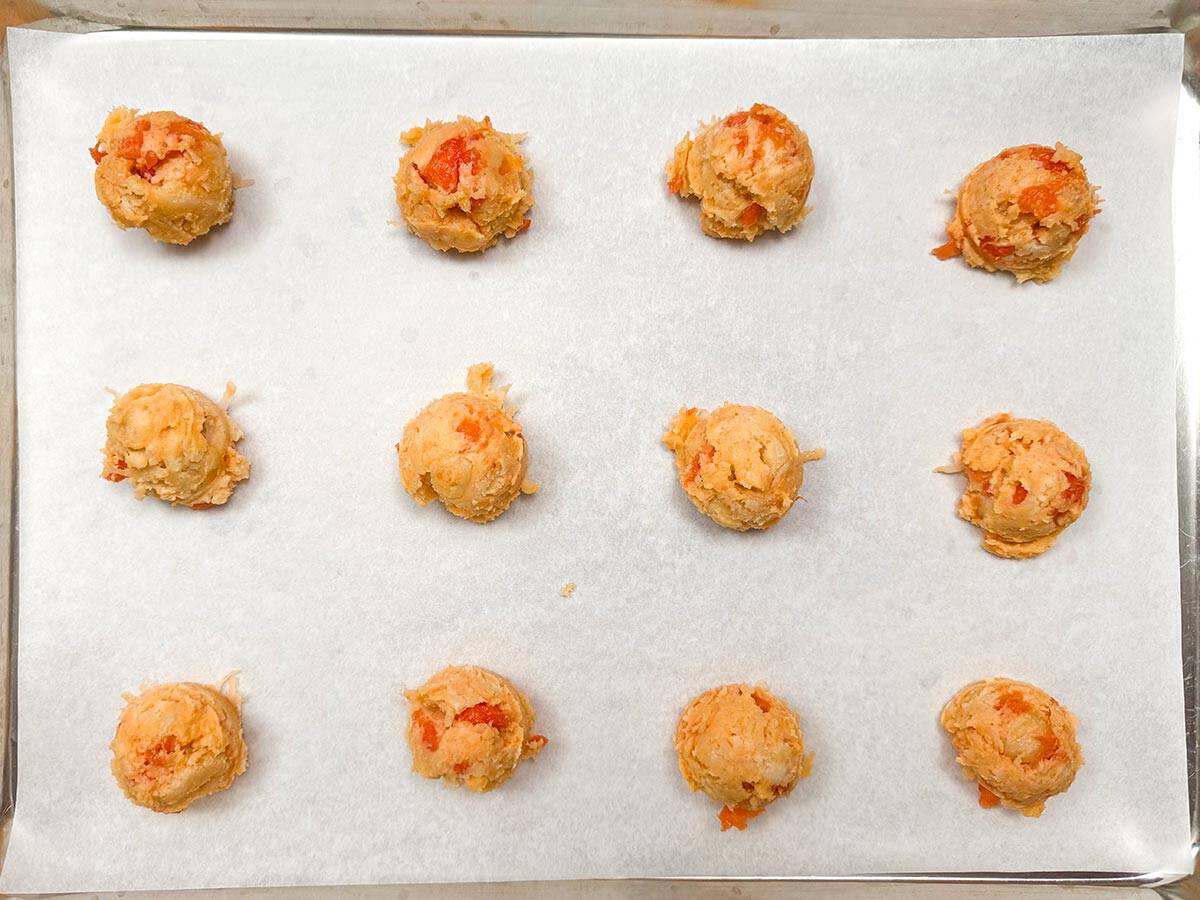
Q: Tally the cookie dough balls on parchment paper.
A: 12